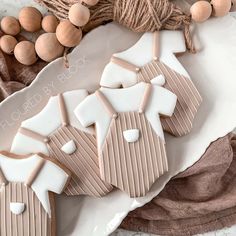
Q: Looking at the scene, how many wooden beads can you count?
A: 11